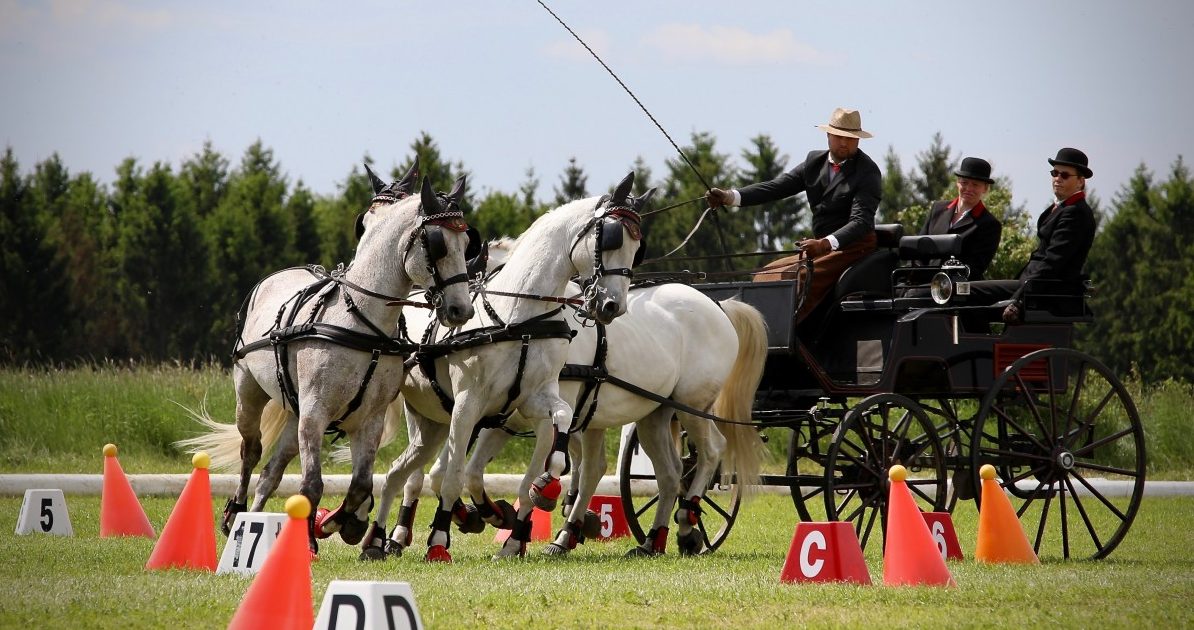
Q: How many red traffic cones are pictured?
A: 5